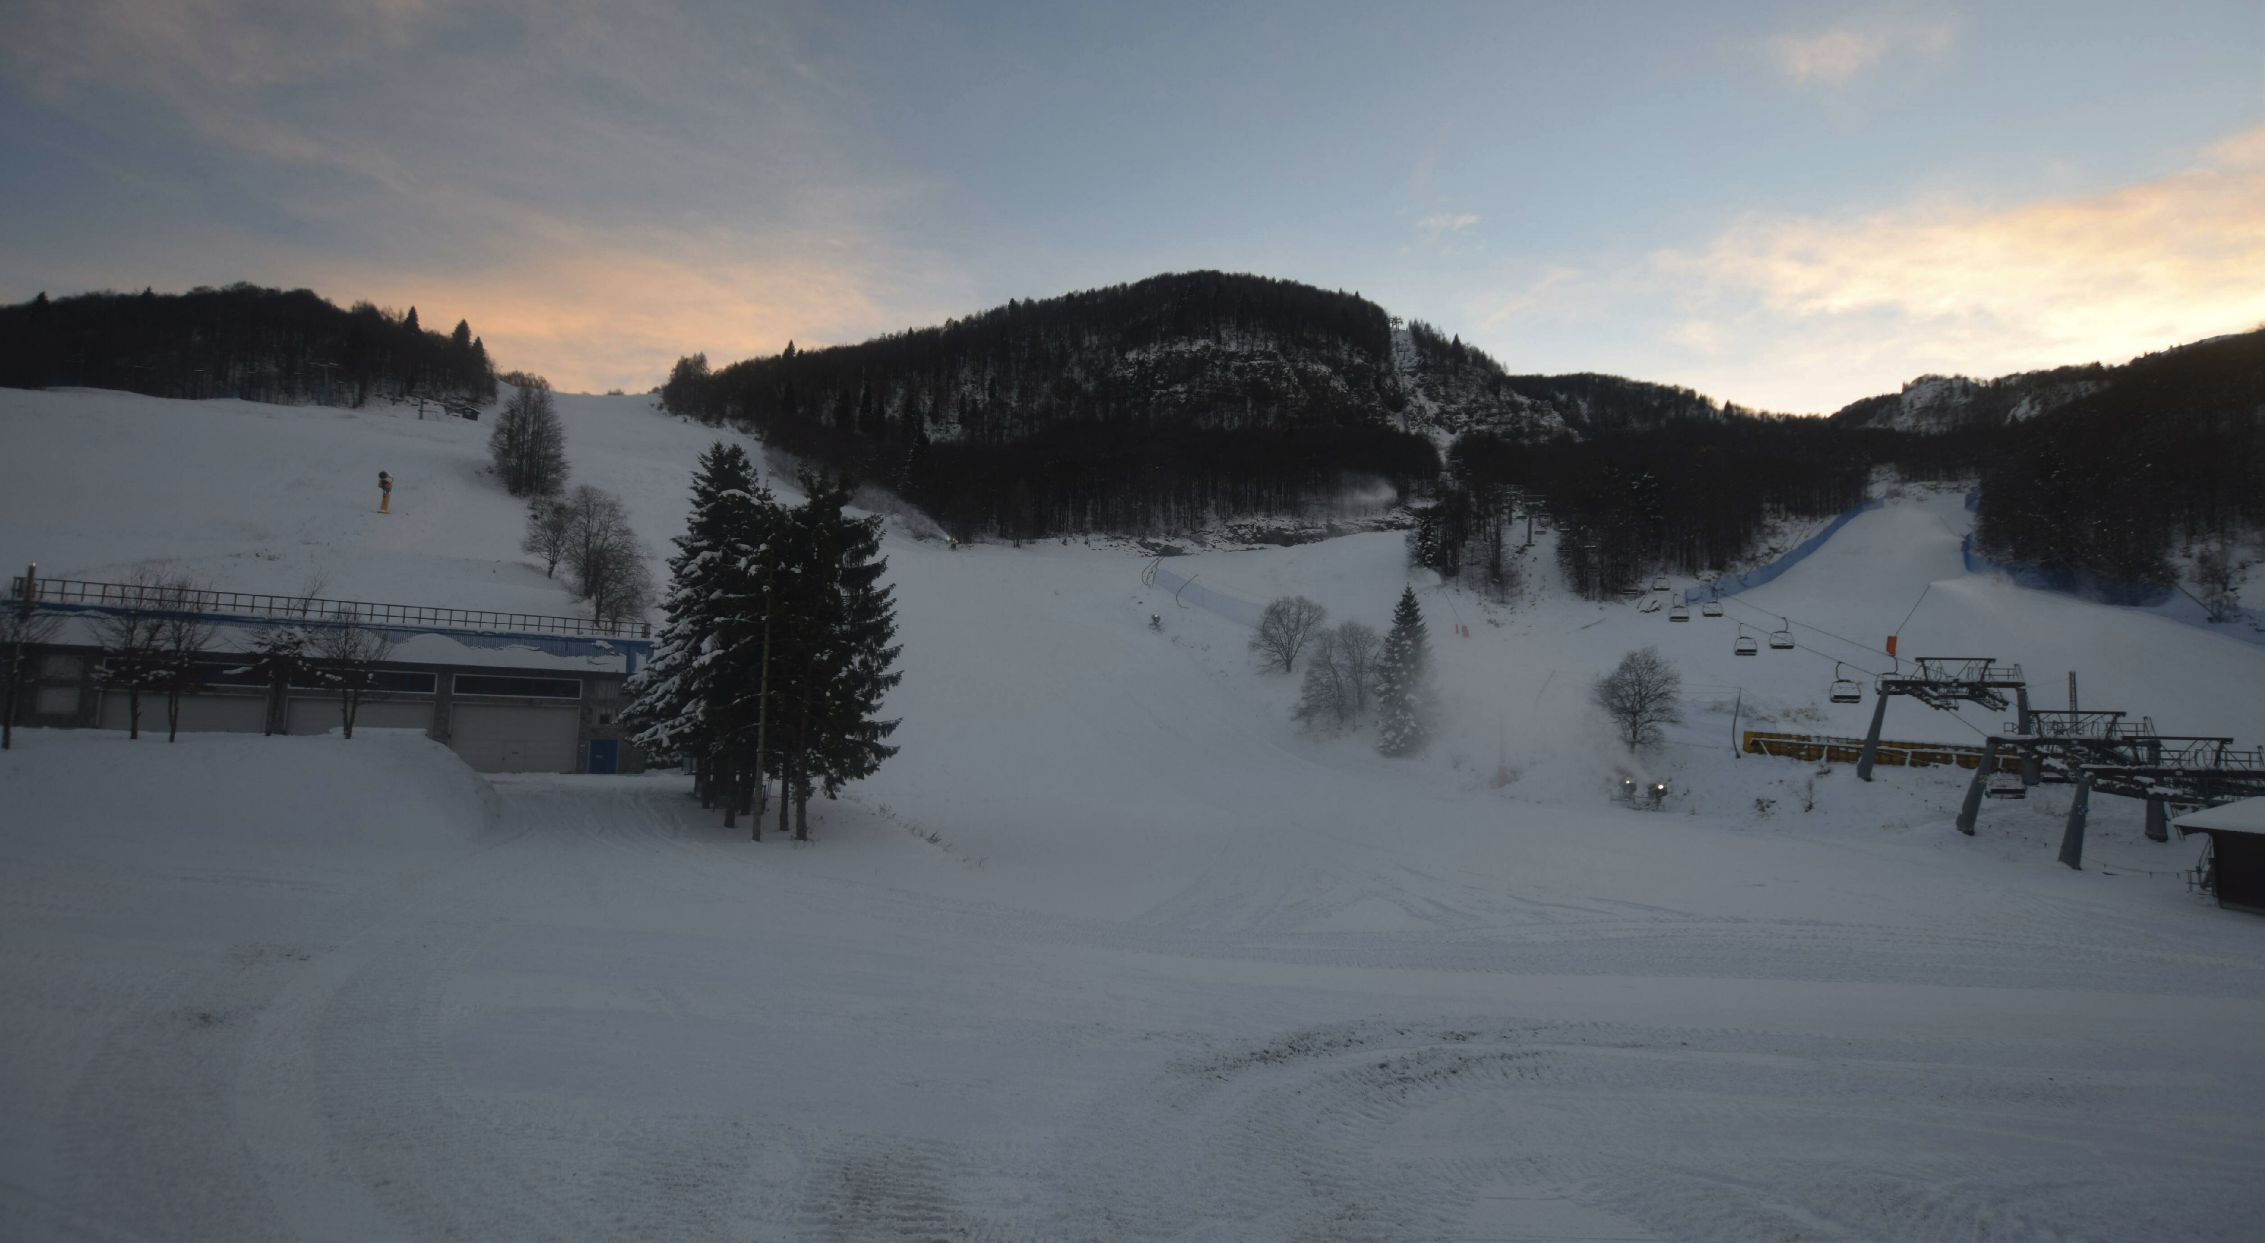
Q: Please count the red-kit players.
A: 0